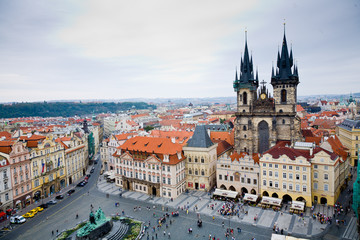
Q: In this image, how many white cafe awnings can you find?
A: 4